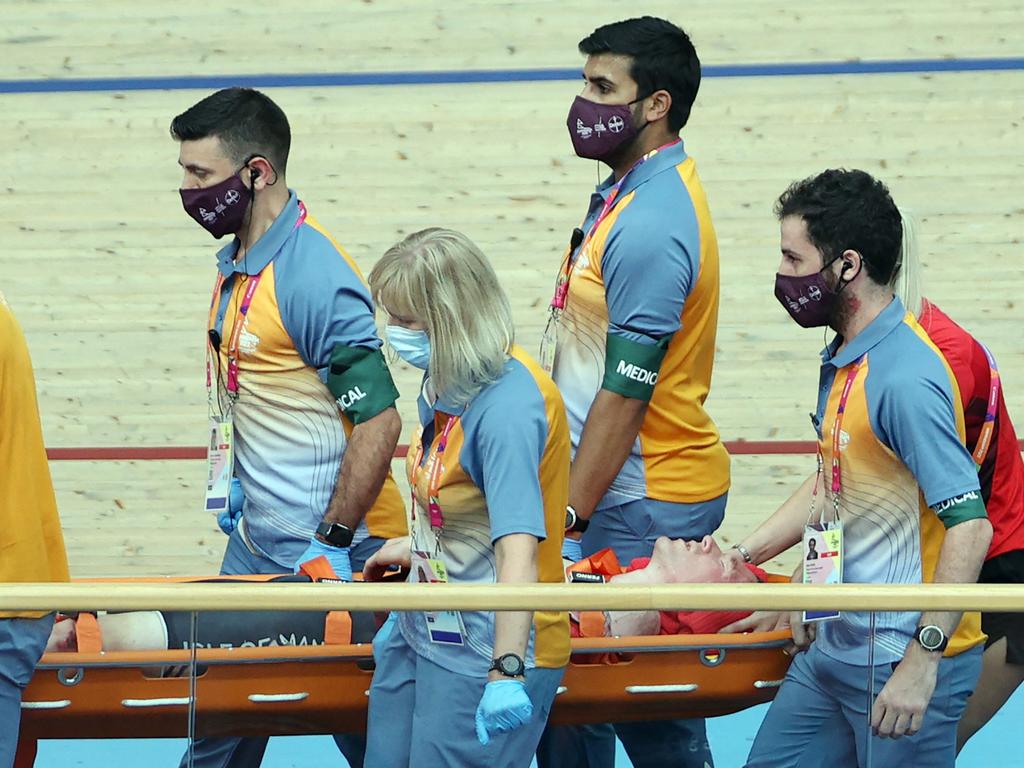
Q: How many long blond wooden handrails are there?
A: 1